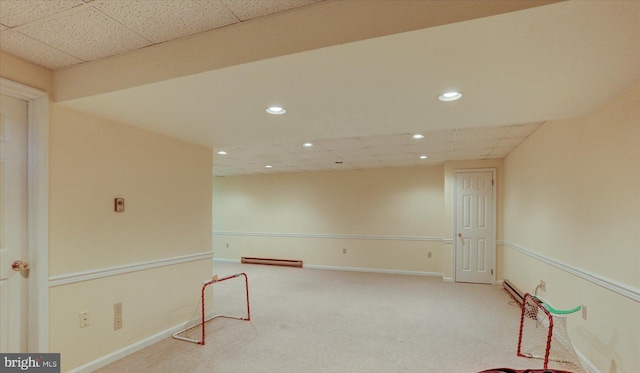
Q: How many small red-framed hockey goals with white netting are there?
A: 2